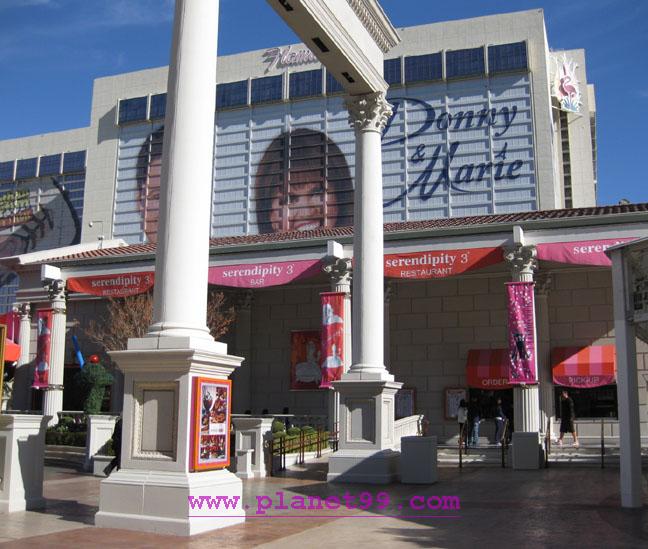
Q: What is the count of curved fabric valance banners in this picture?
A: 4